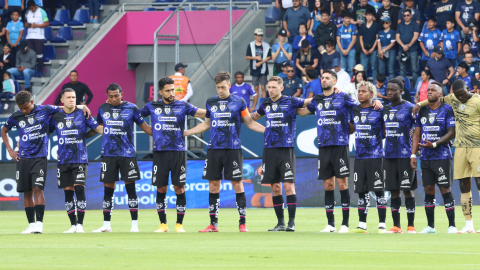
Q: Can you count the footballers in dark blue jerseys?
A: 10